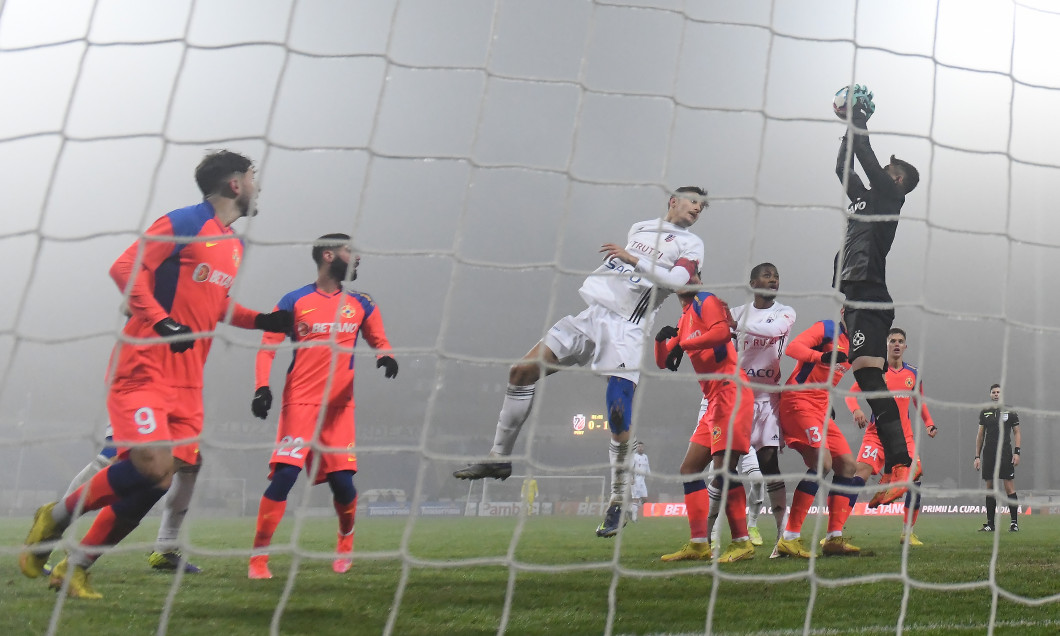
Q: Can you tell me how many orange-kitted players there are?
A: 5